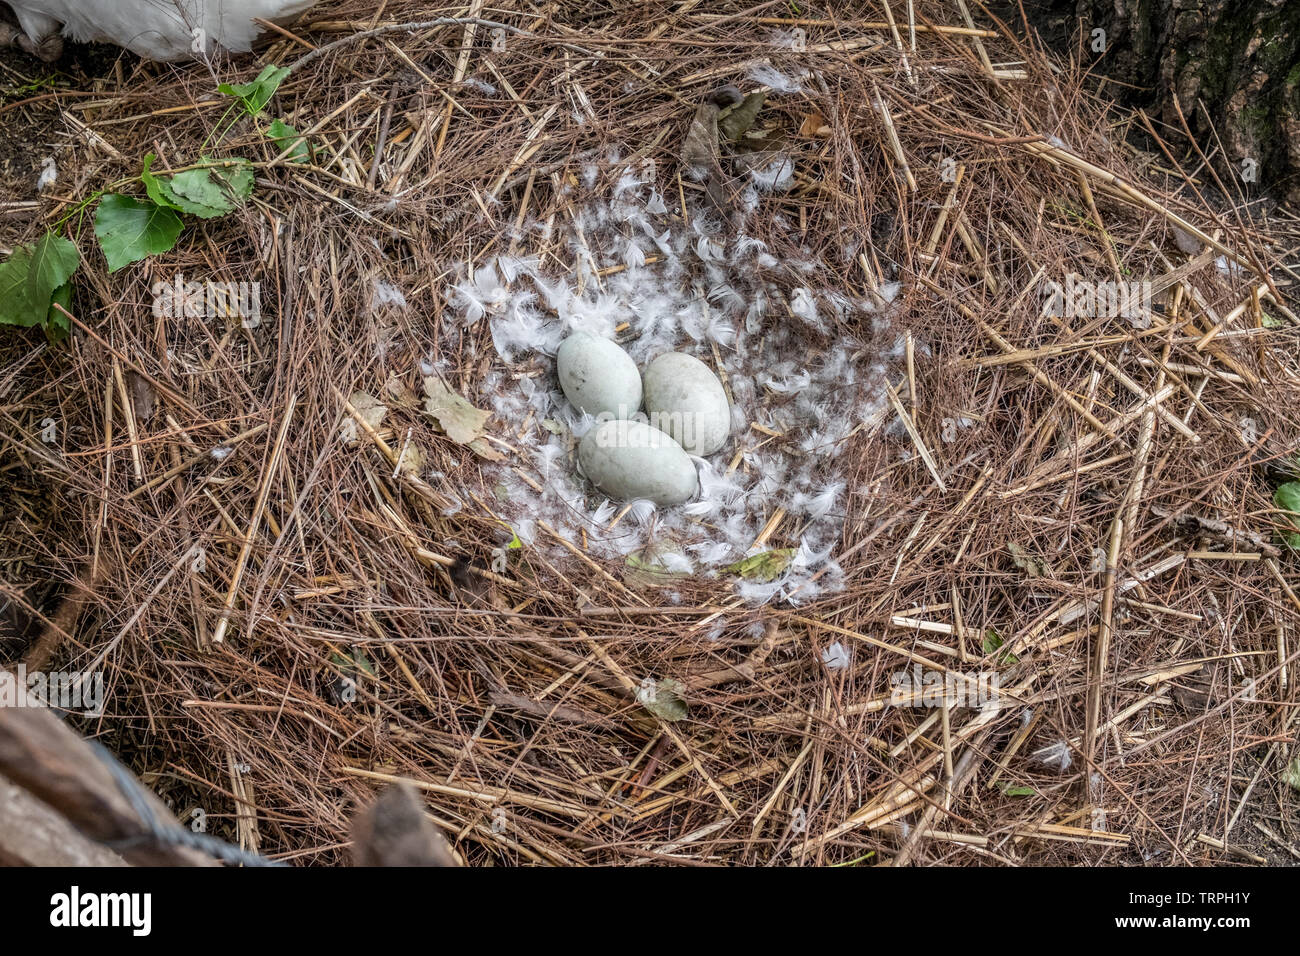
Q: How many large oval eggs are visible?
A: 3